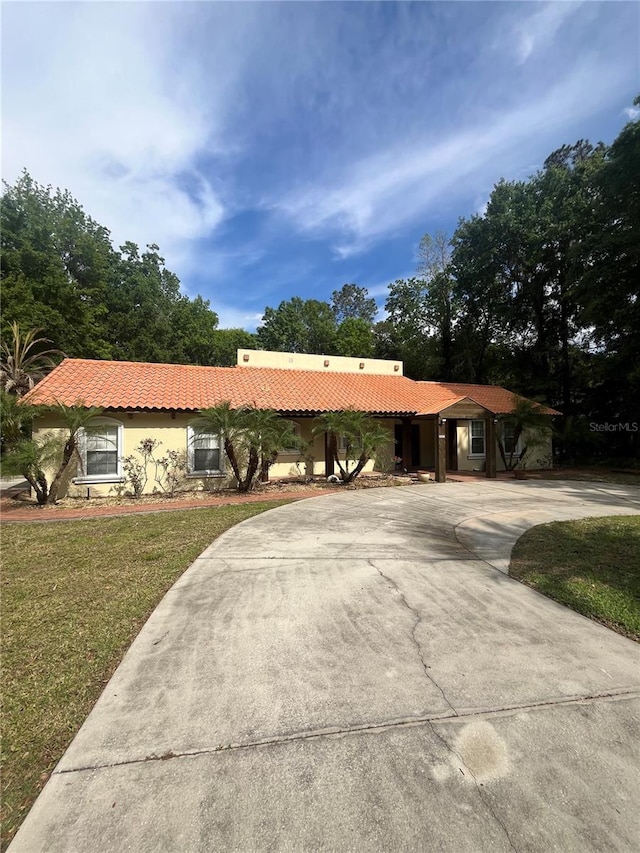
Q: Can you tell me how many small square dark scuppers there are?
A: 4